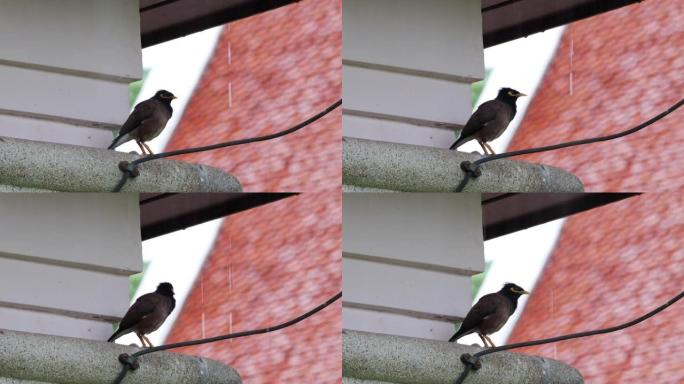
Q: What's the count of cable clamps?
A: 4